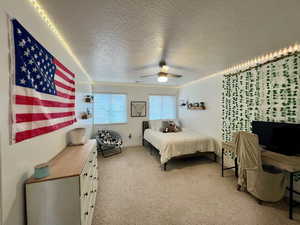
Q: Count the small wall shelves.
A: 3